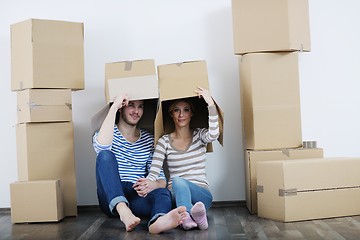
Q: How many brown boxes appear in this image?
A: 10